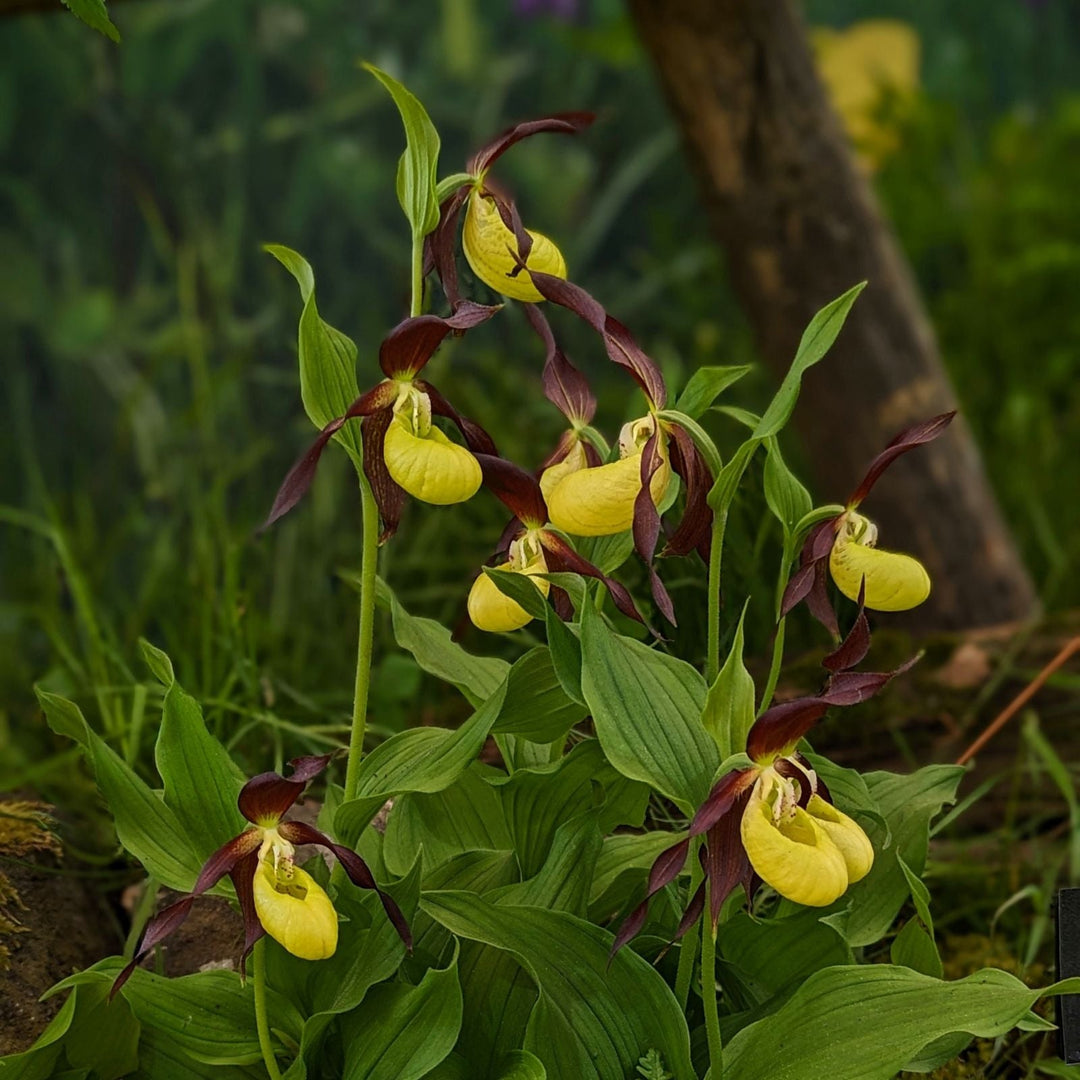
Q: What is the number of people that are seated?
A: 0